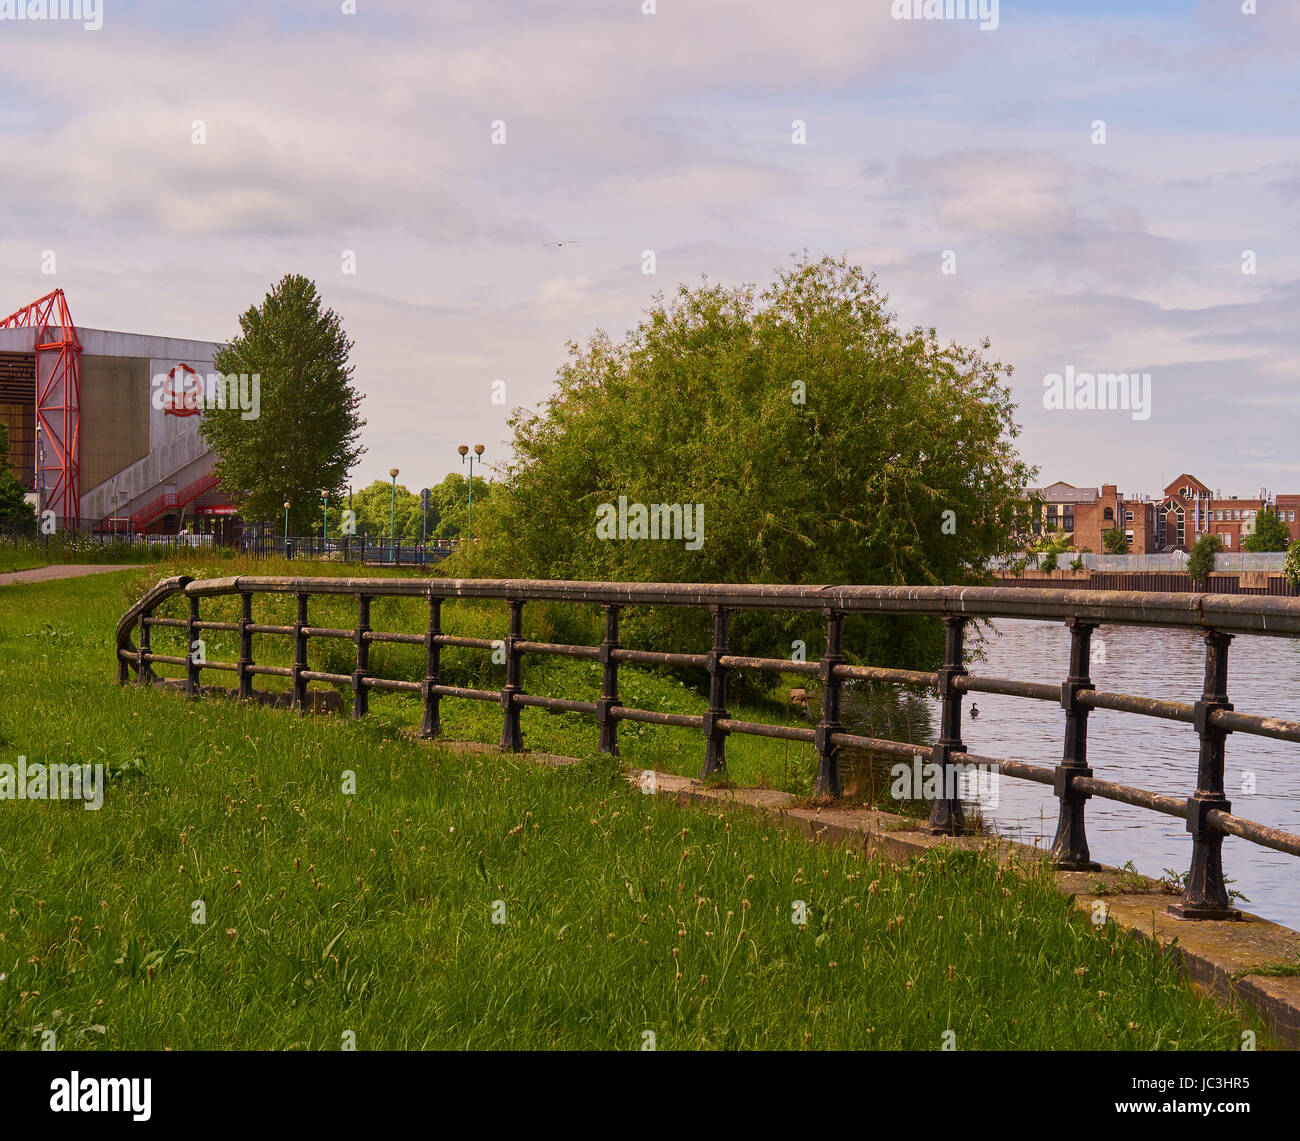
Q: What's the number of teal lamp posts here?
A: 4